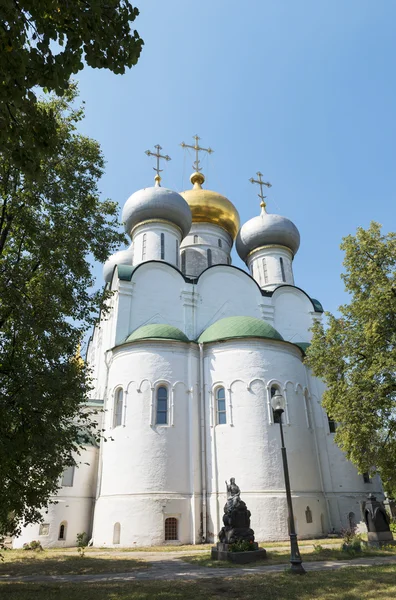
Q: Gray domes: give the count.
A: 3